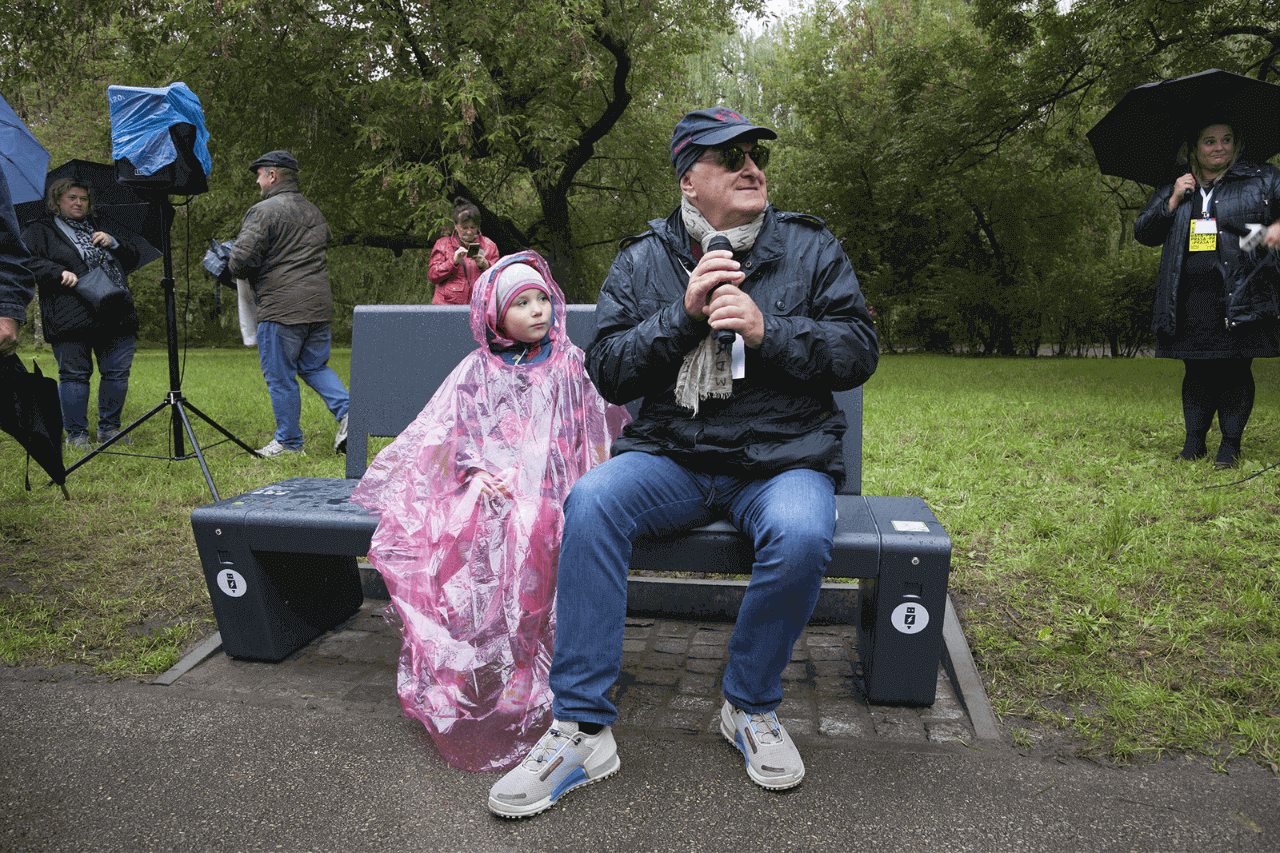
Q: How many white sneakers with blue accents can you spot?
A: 2